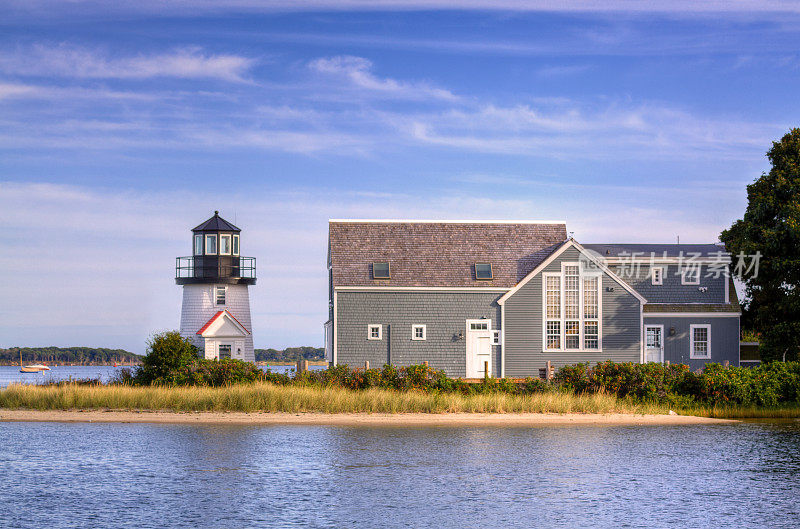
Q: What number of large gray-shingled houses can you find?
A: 1